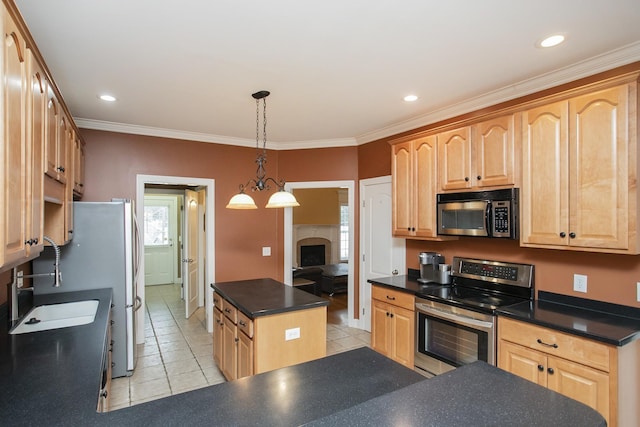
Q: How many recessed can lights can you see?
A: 3